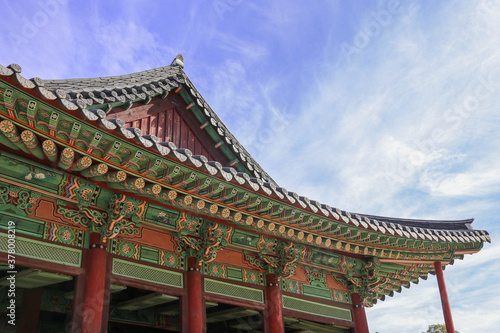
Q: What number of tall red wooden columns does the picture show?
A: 5